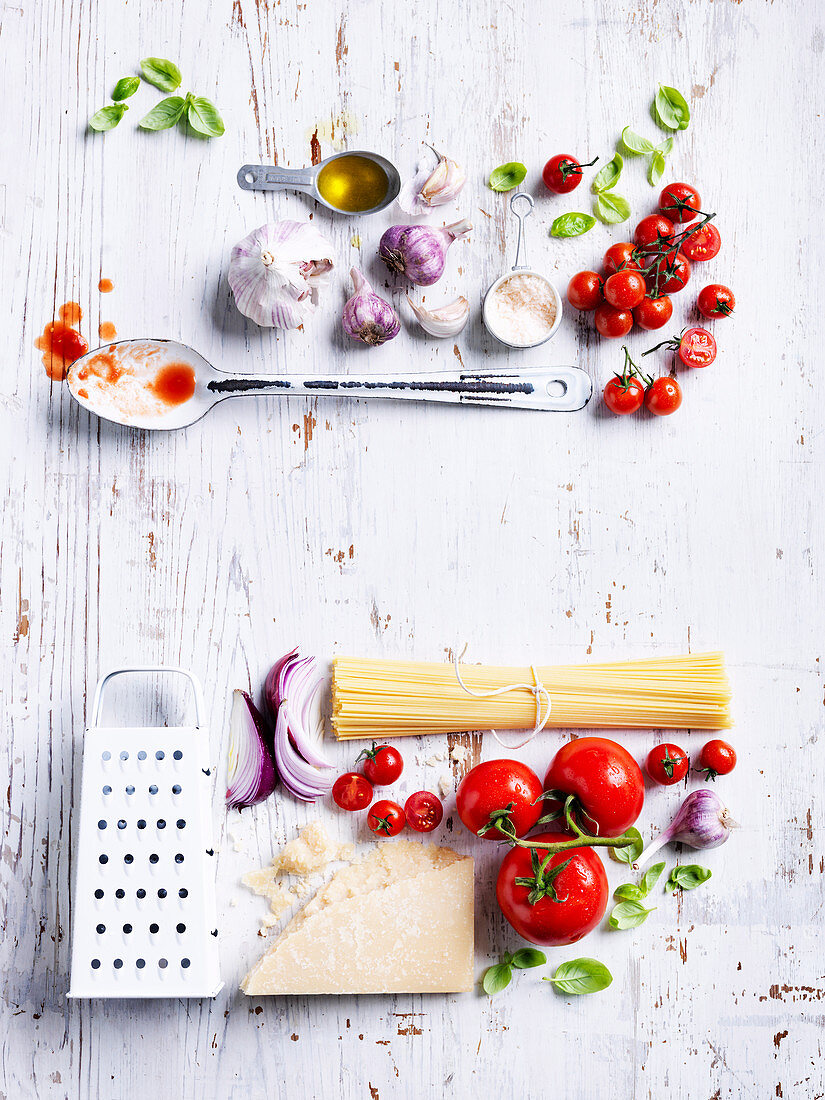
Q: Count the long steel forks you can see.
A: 0